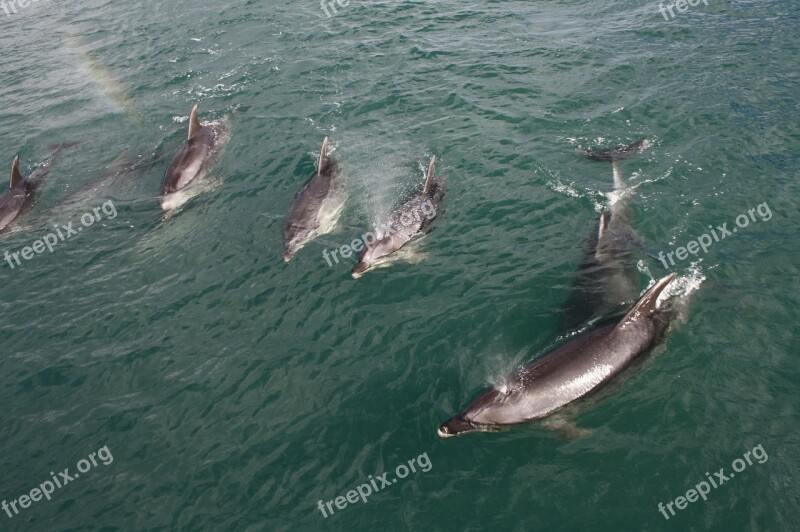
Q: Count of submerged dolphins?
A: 2